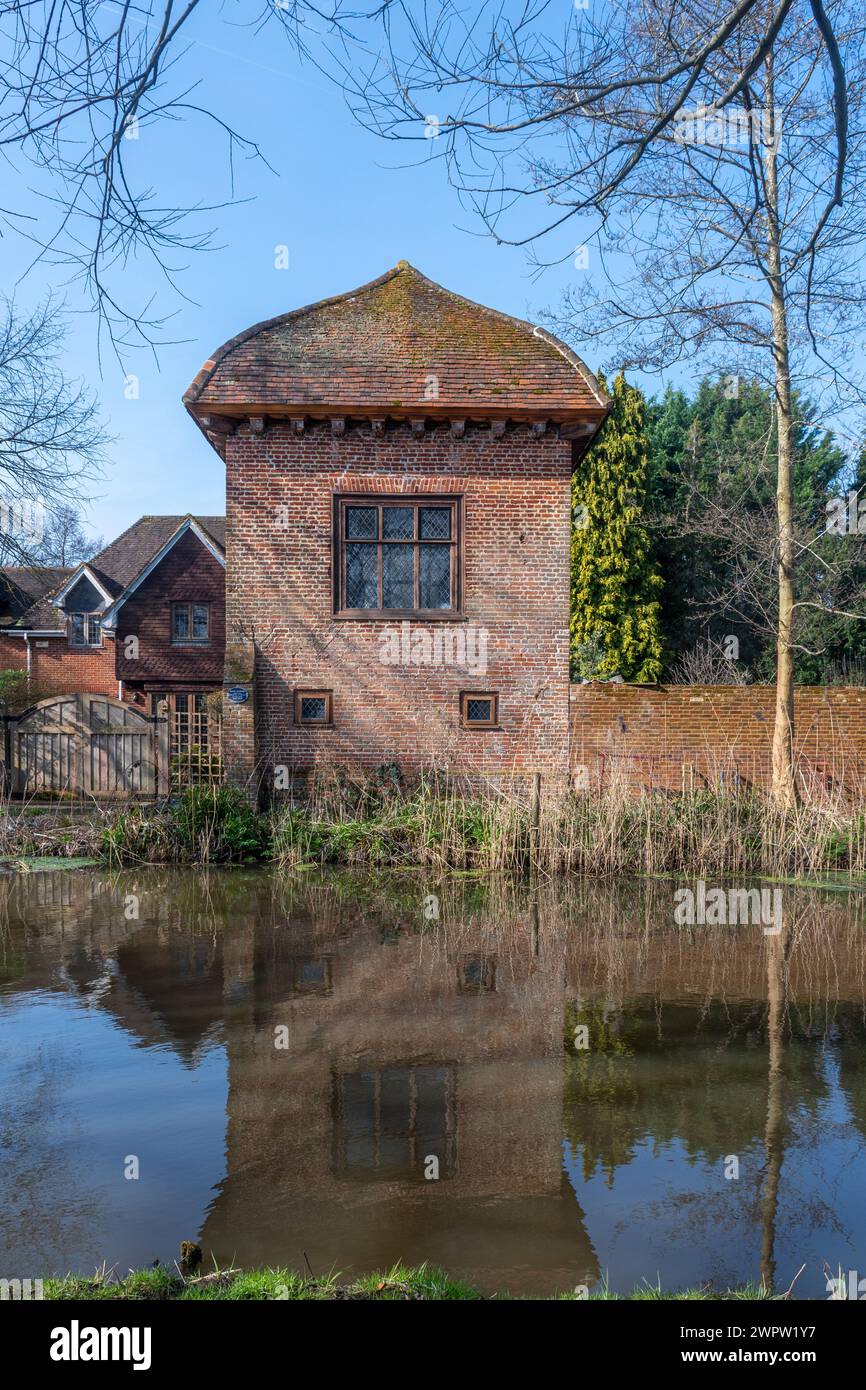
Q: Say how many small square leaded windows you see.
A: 2